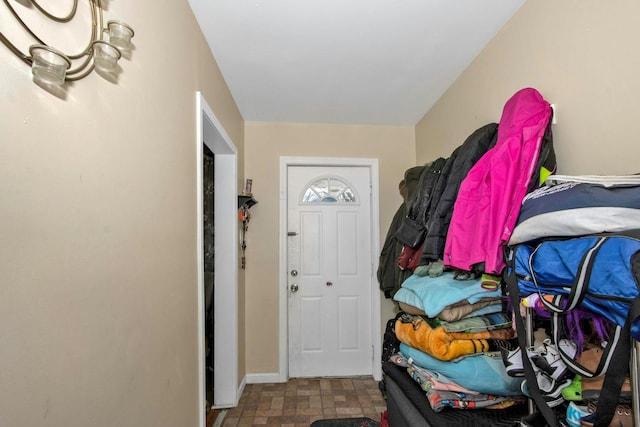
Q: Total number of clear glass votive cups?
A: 3